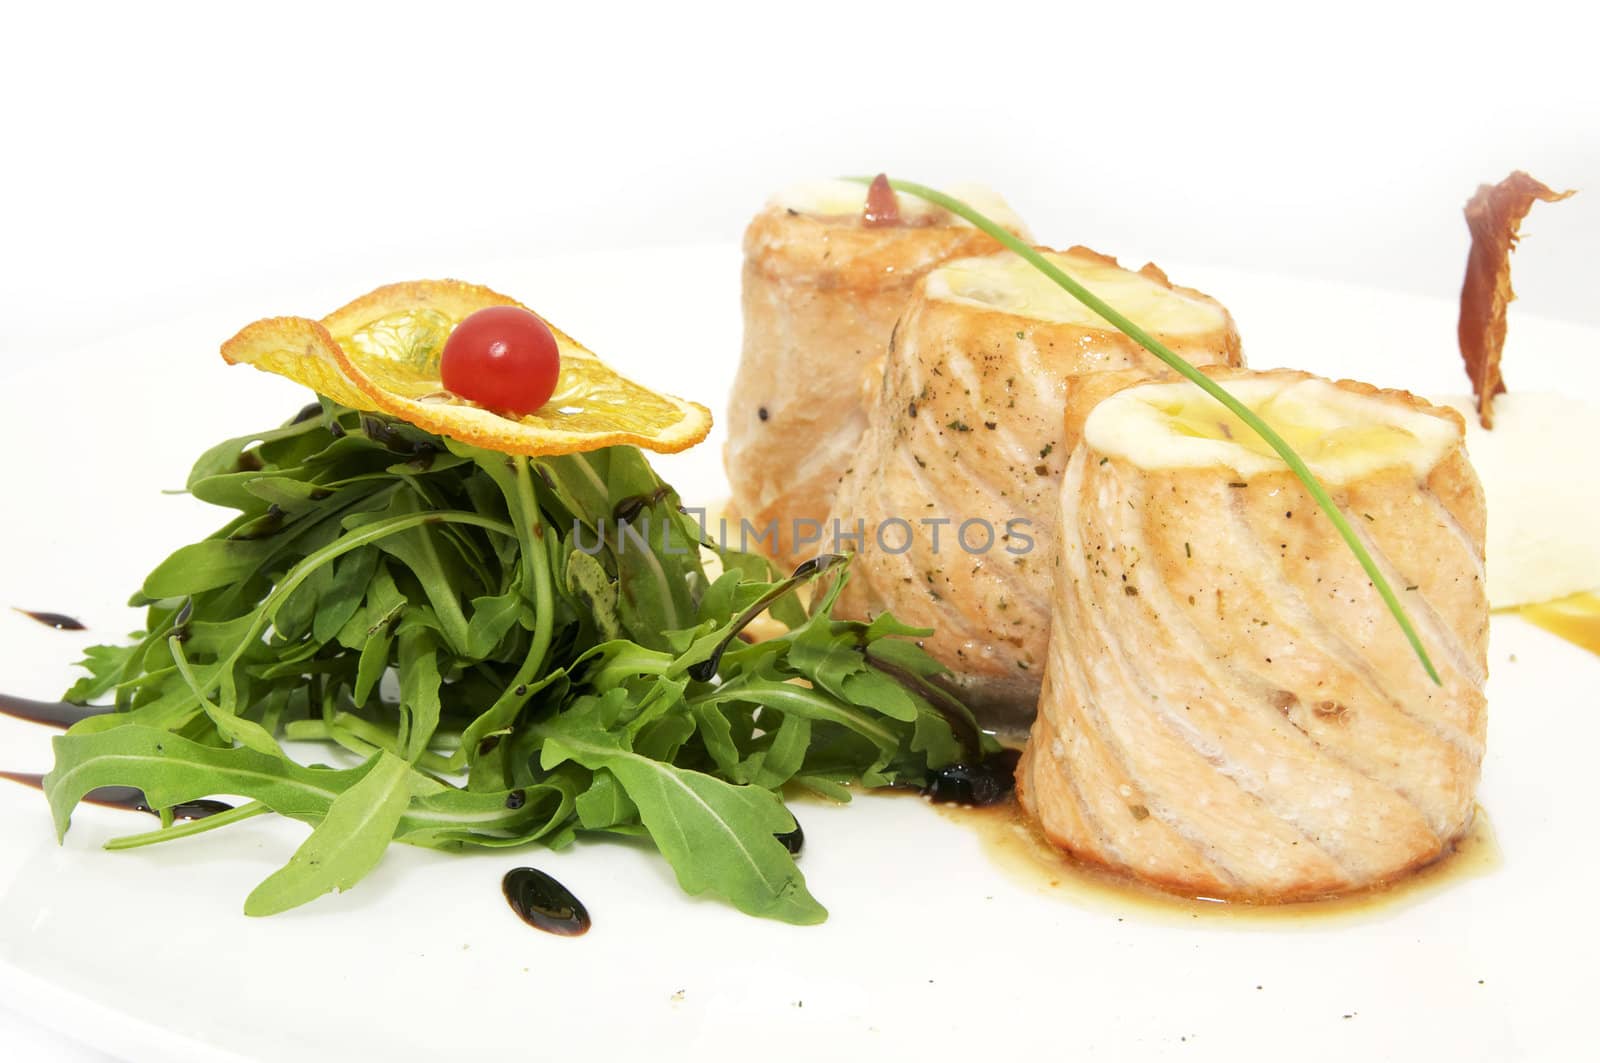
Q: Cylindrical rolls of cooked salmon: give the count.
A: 3